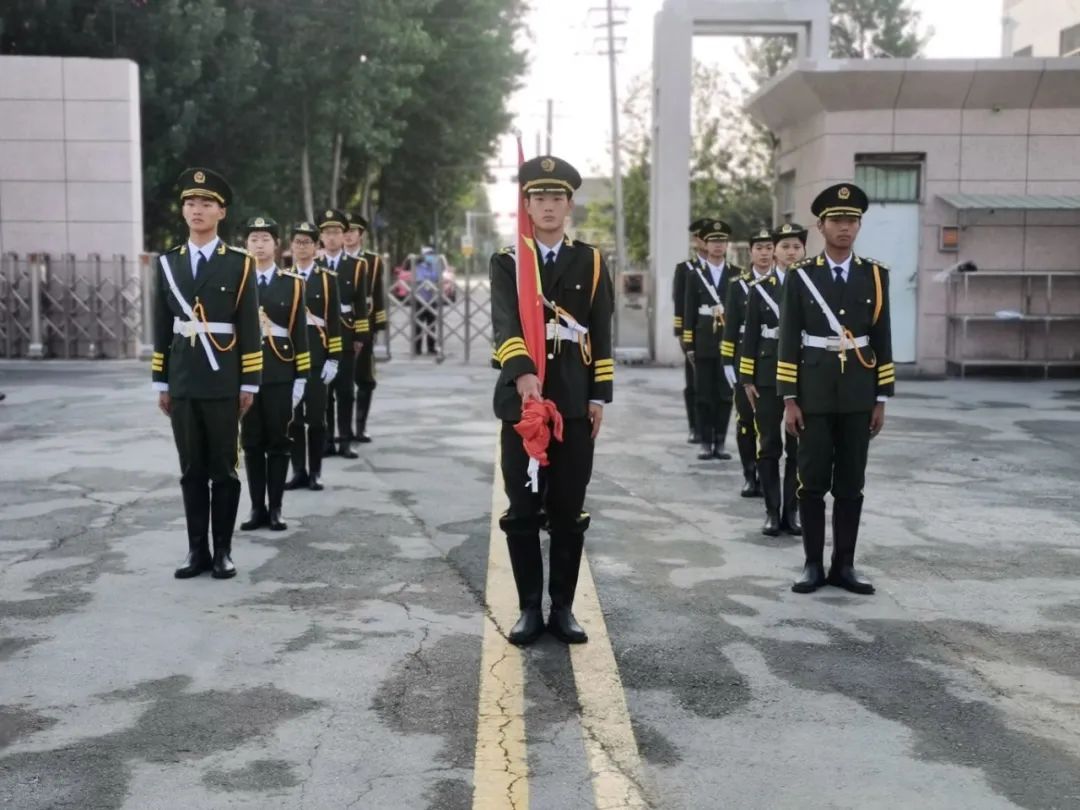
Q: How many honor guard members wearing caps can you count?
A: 11